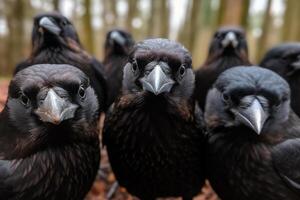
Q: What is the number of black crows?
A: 7